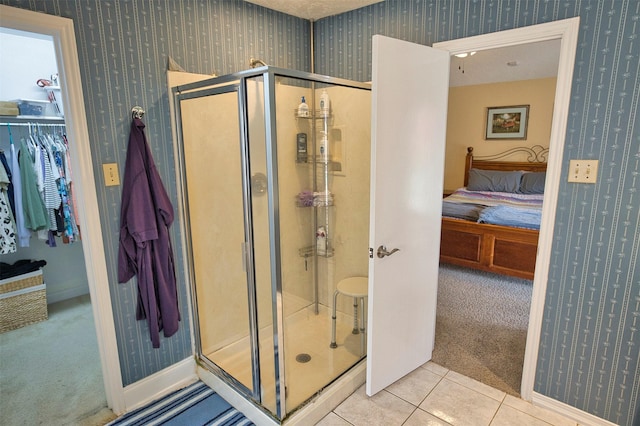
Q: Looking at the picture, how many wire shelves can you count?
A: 4